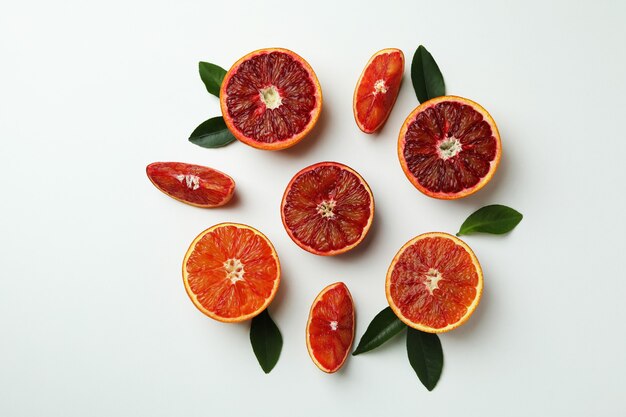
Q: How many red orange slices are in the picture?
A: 8